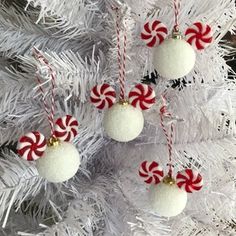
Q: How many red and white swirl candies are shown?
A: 8